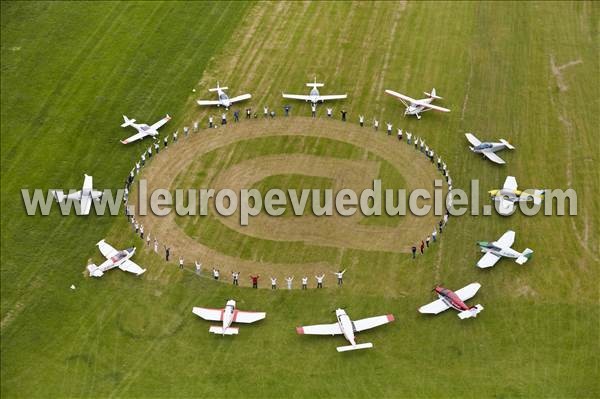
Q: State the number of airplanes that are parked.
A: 12